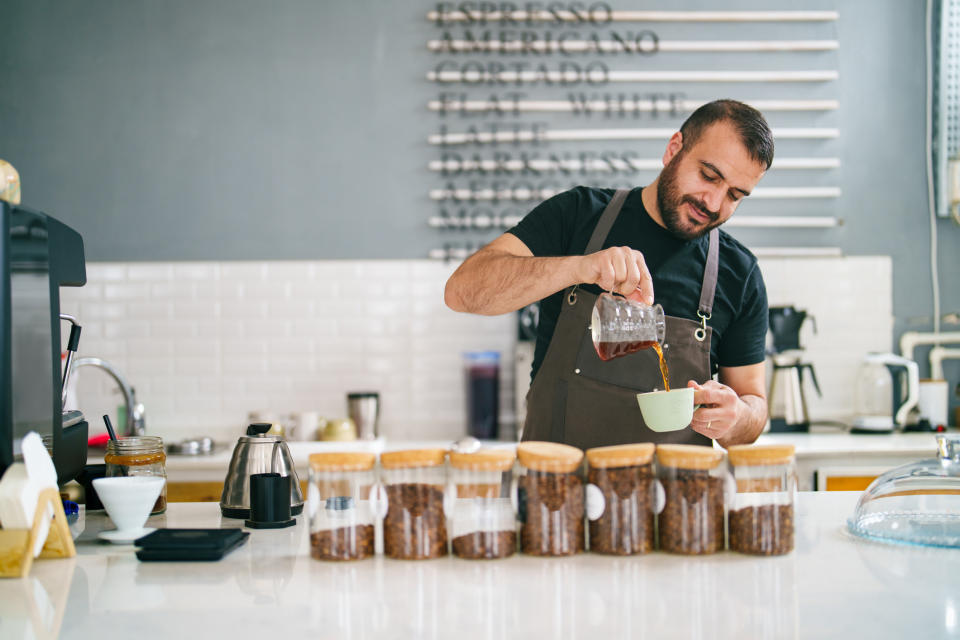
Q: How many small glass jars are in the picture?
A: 7